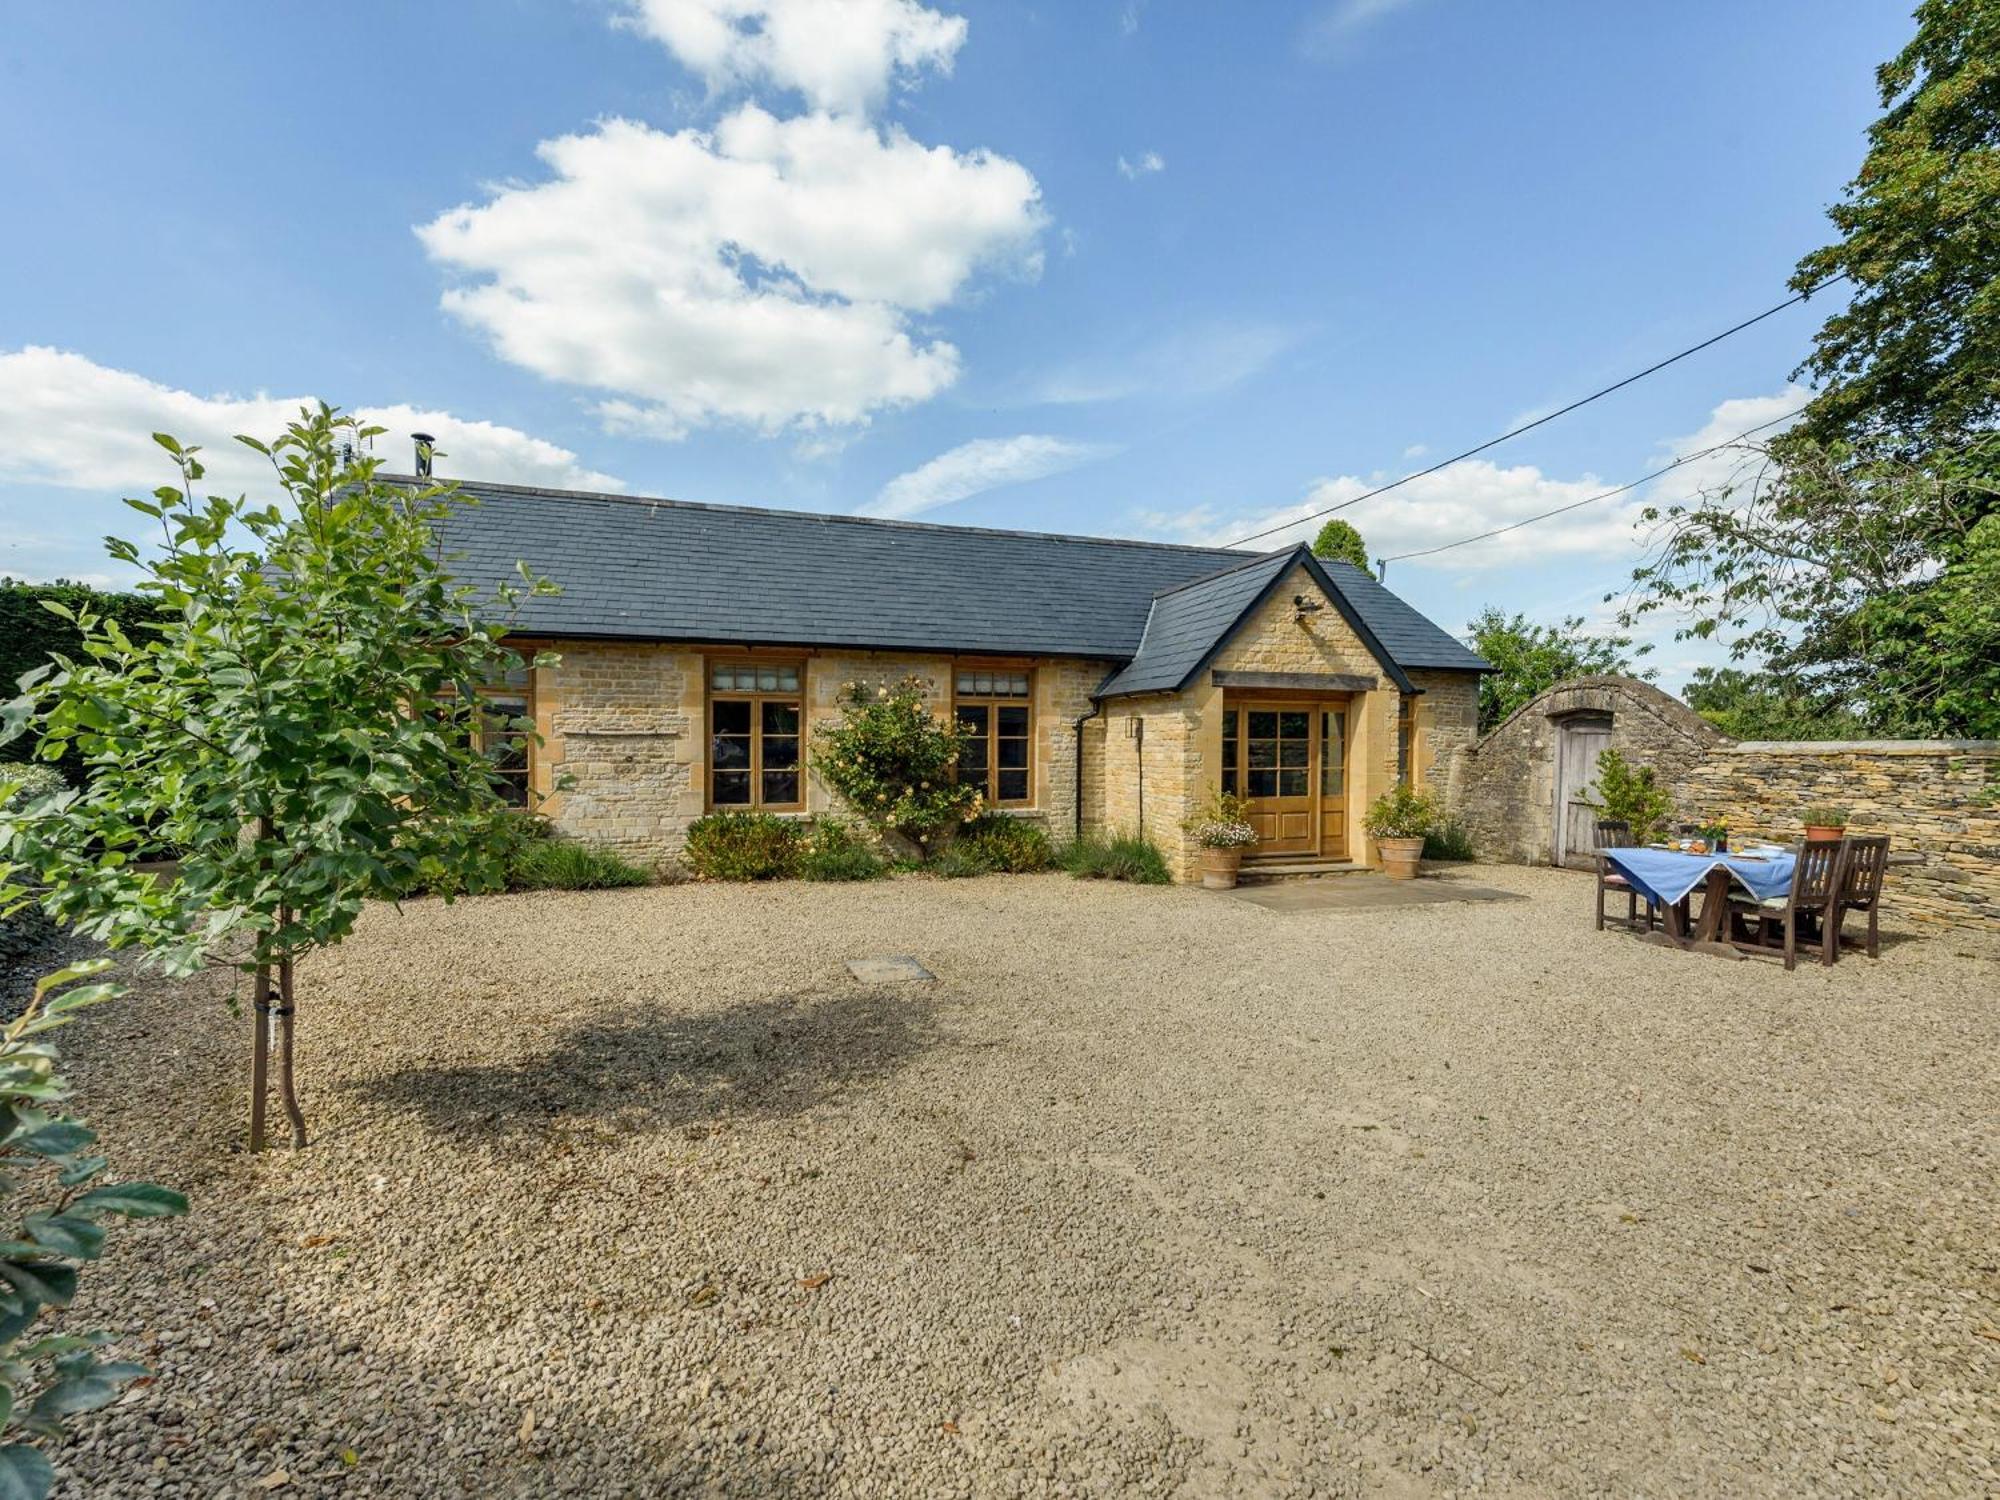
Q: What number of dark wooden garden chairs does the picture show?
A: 4